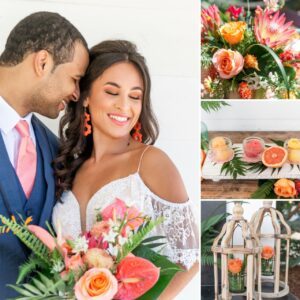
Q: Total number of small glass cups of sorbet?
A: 3